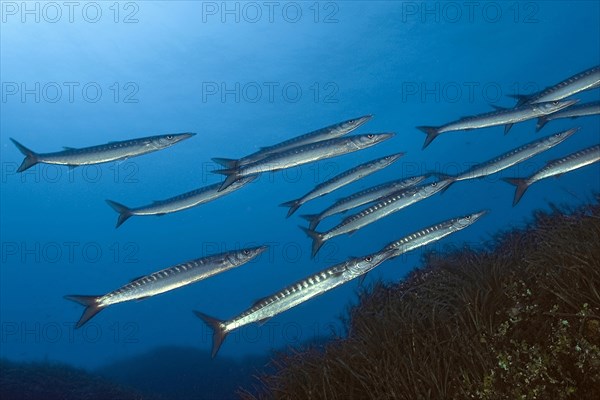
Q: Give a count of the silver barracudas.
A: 15